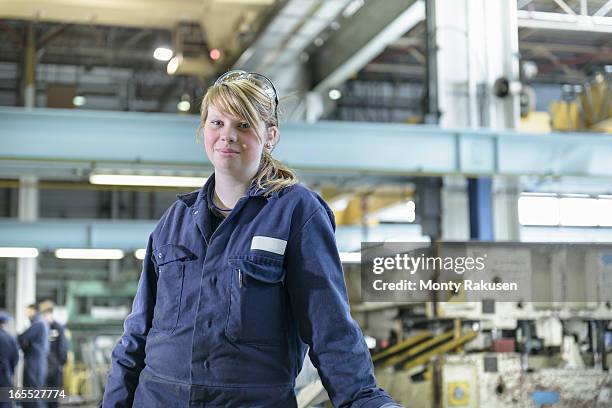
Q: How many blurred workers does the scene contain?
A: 3